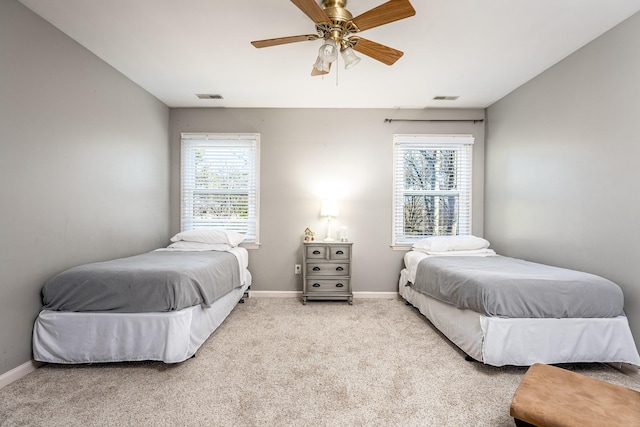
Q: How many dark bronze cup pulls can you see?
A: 6